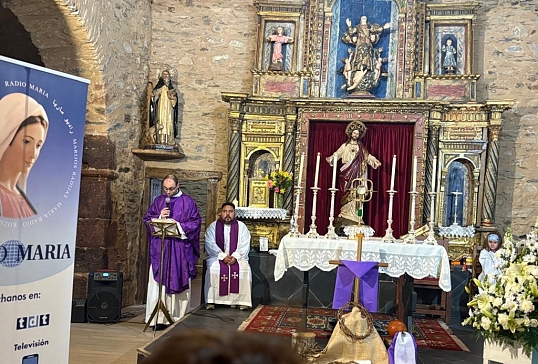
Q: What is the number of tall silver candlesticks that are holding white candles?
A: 6